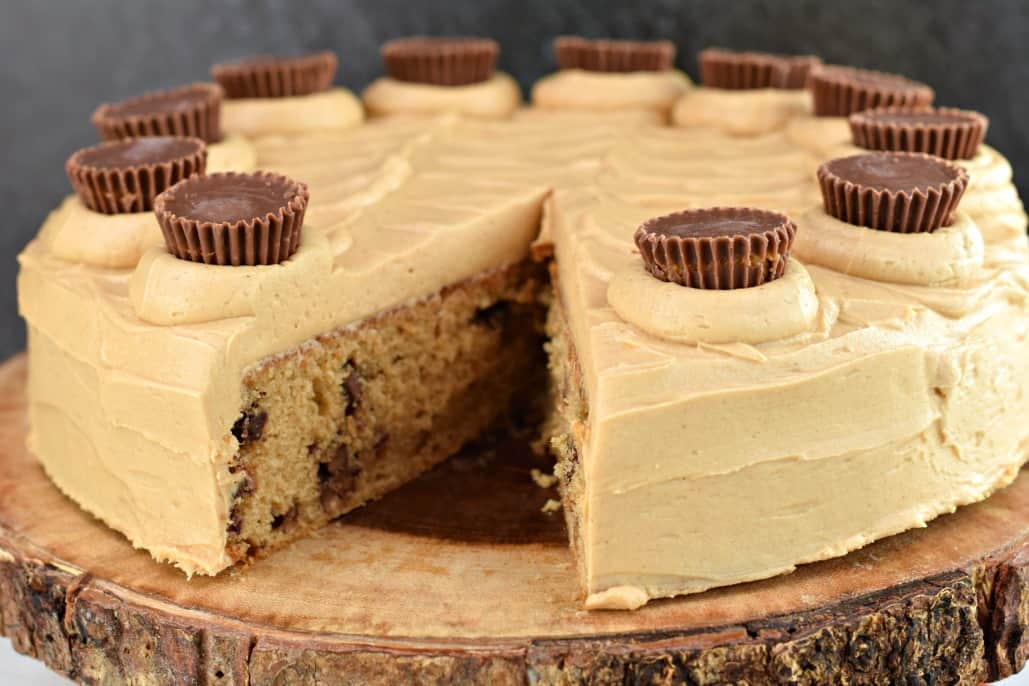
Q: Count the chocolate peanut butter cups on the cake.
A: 11